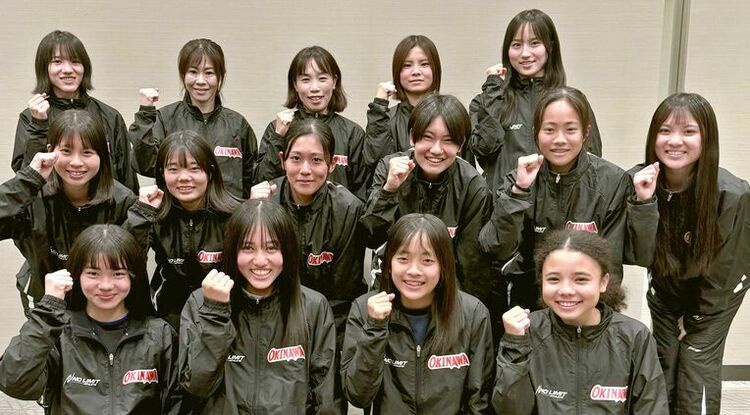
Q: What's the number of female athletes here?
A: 15